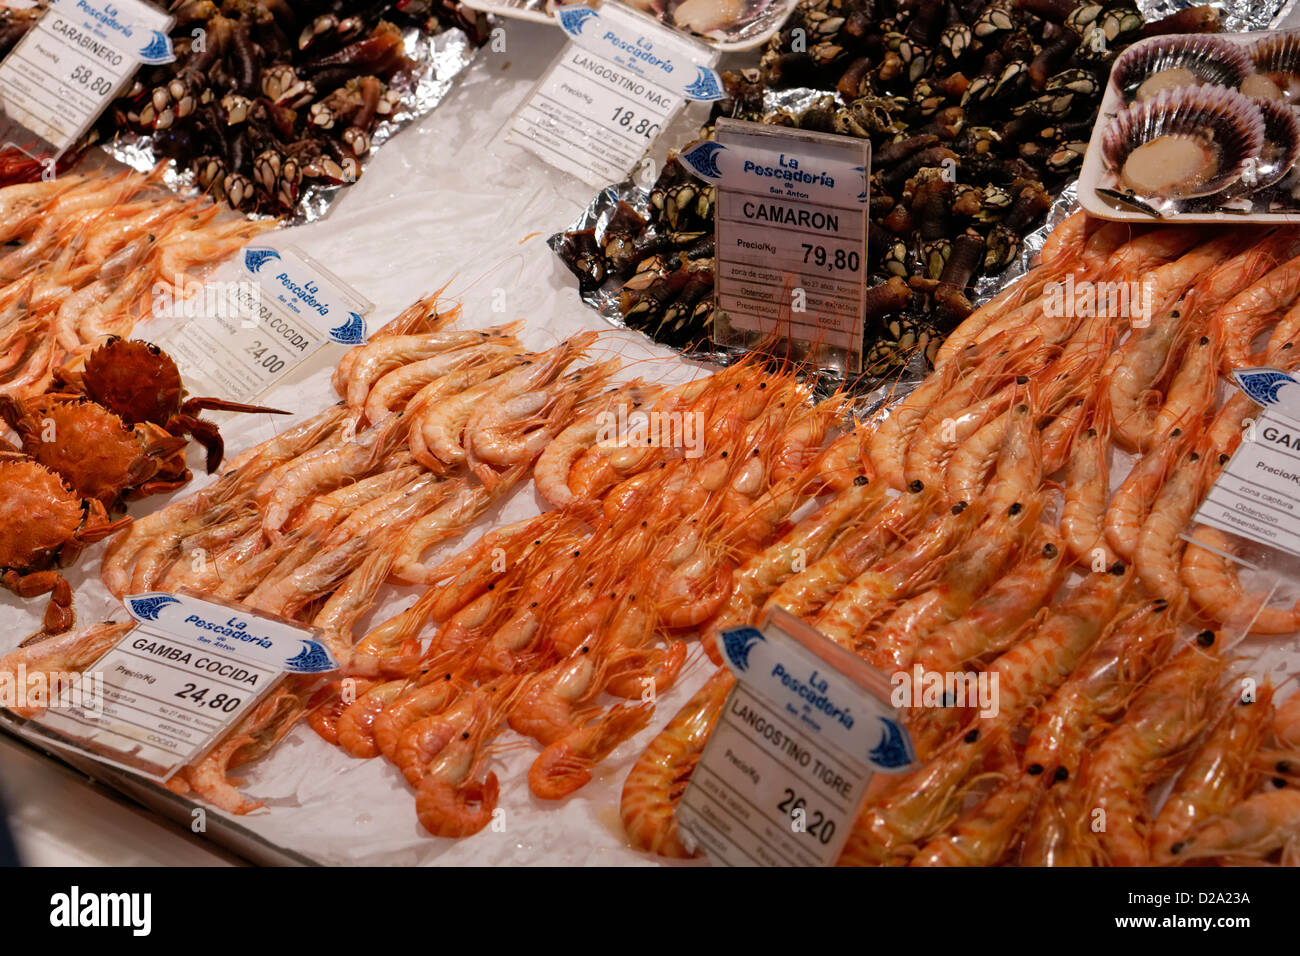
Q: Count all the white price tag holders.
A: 7